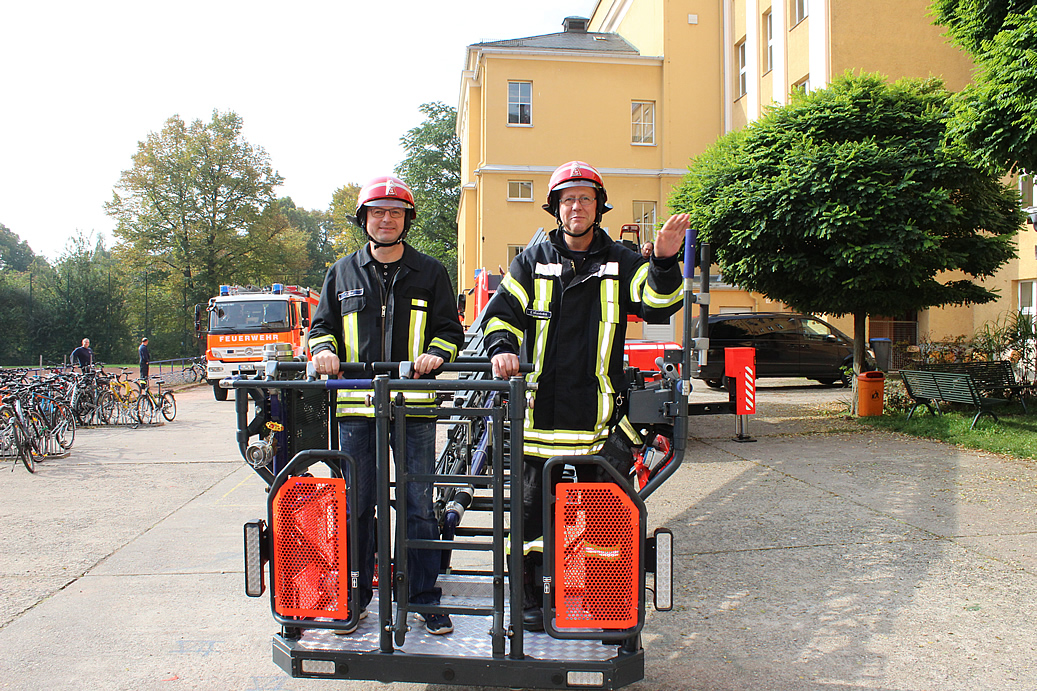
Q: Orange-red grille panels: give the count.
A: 2